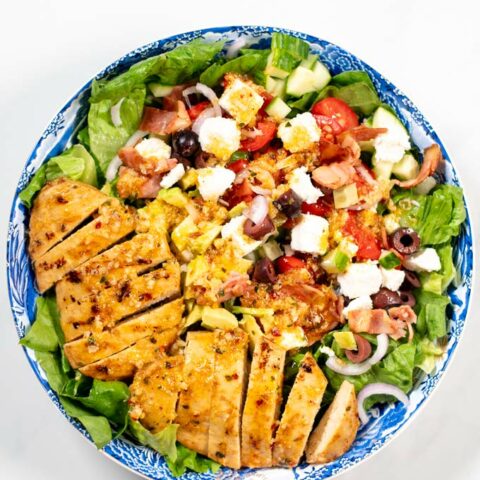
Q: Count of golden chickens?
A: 12